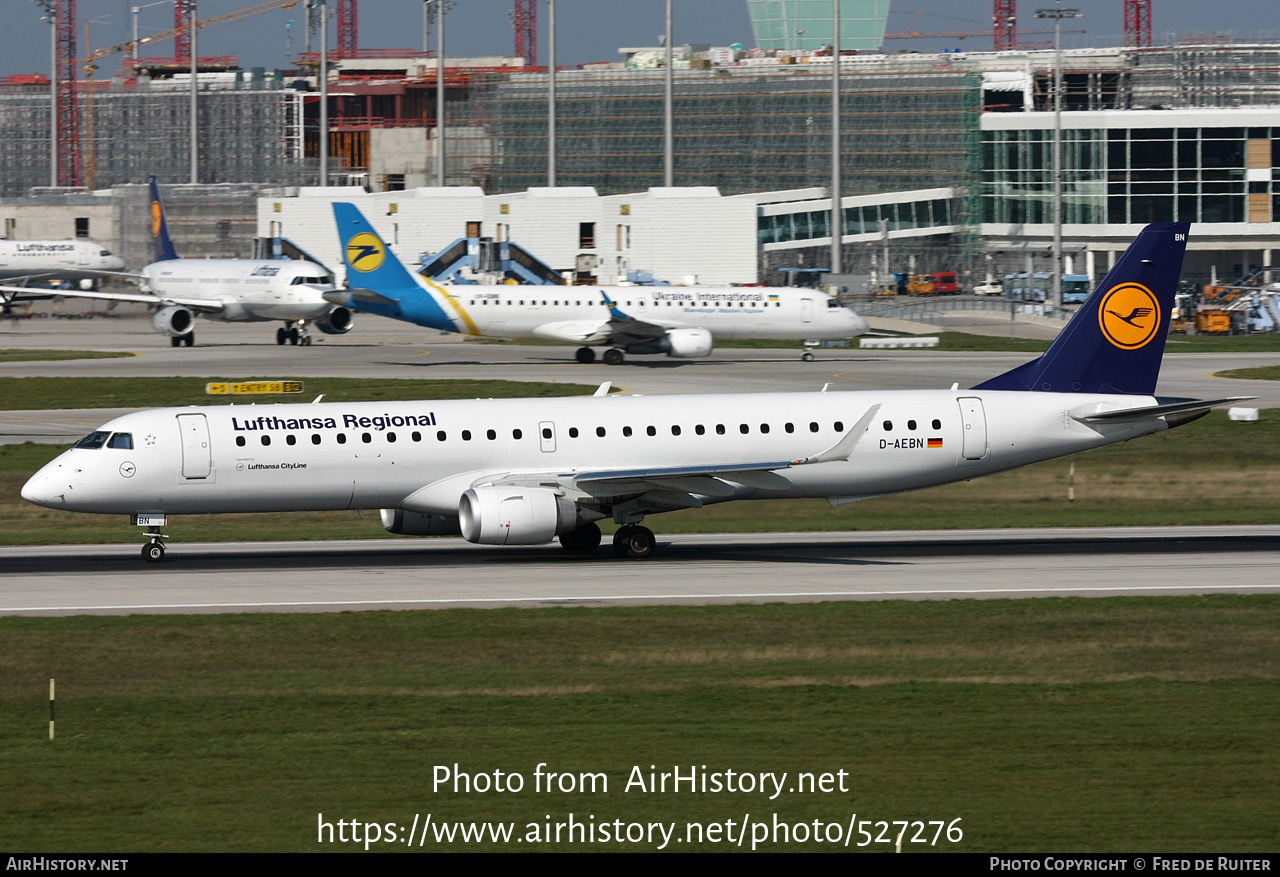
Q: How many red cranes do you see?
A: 6